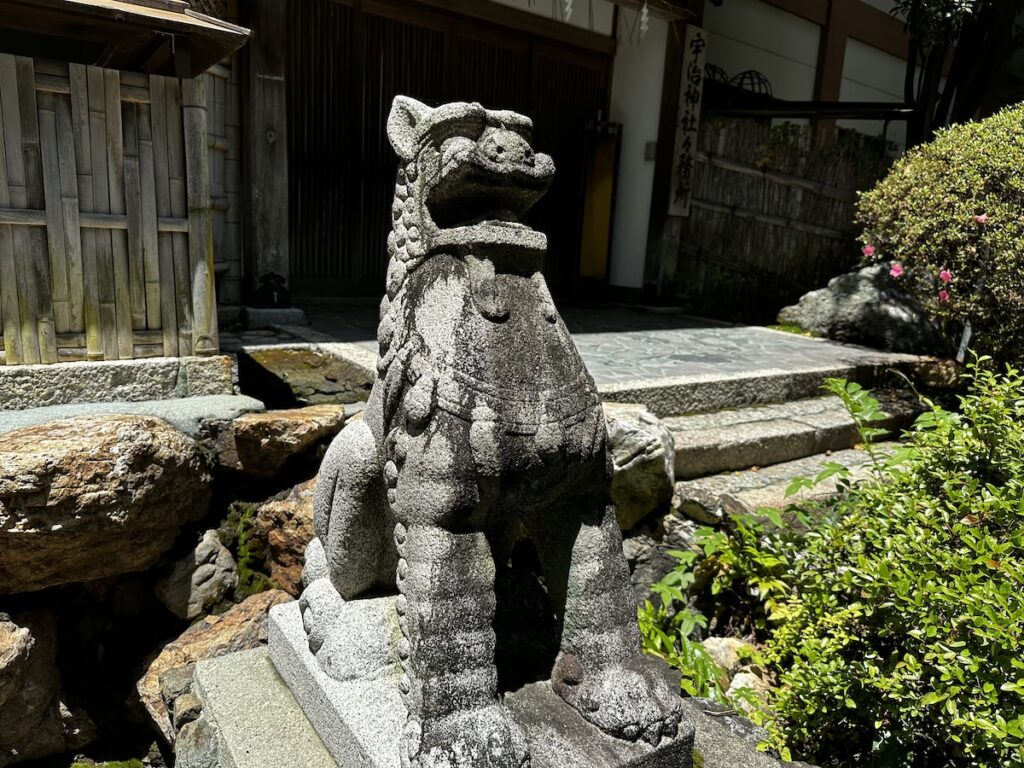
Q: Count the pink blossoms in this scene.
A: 5